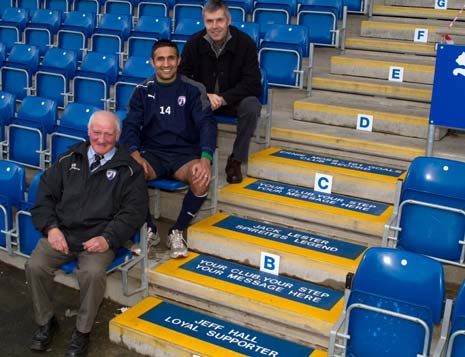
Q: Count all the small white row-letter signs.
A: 6